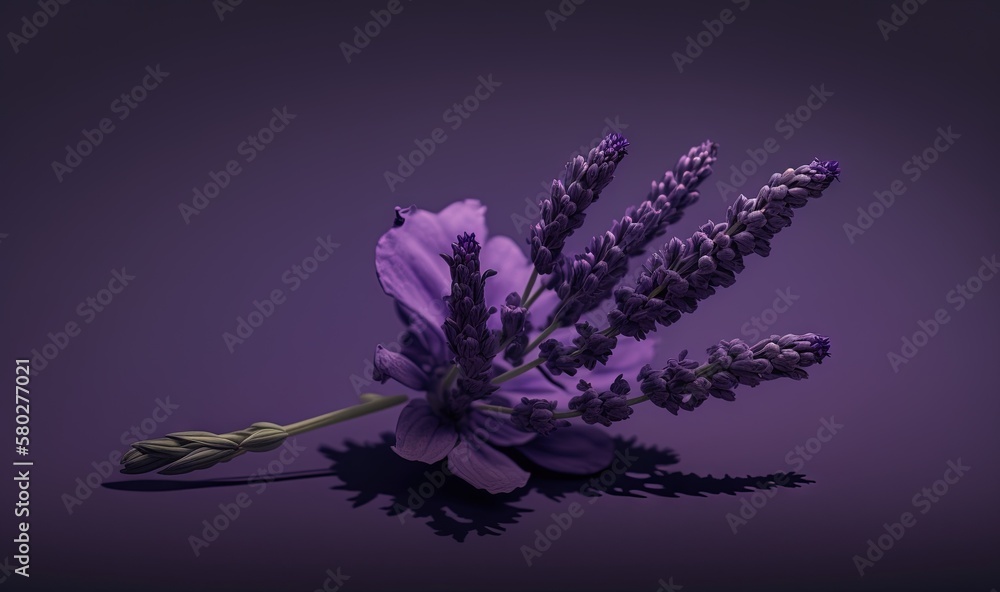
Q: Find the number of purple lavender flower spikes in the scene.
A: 5